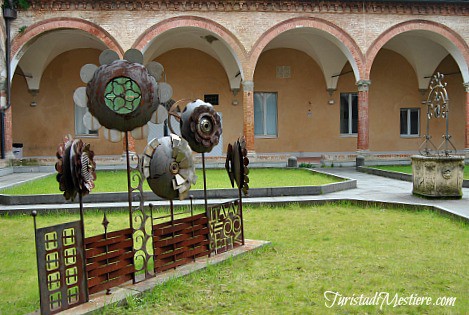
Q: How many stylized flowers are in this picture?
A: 5